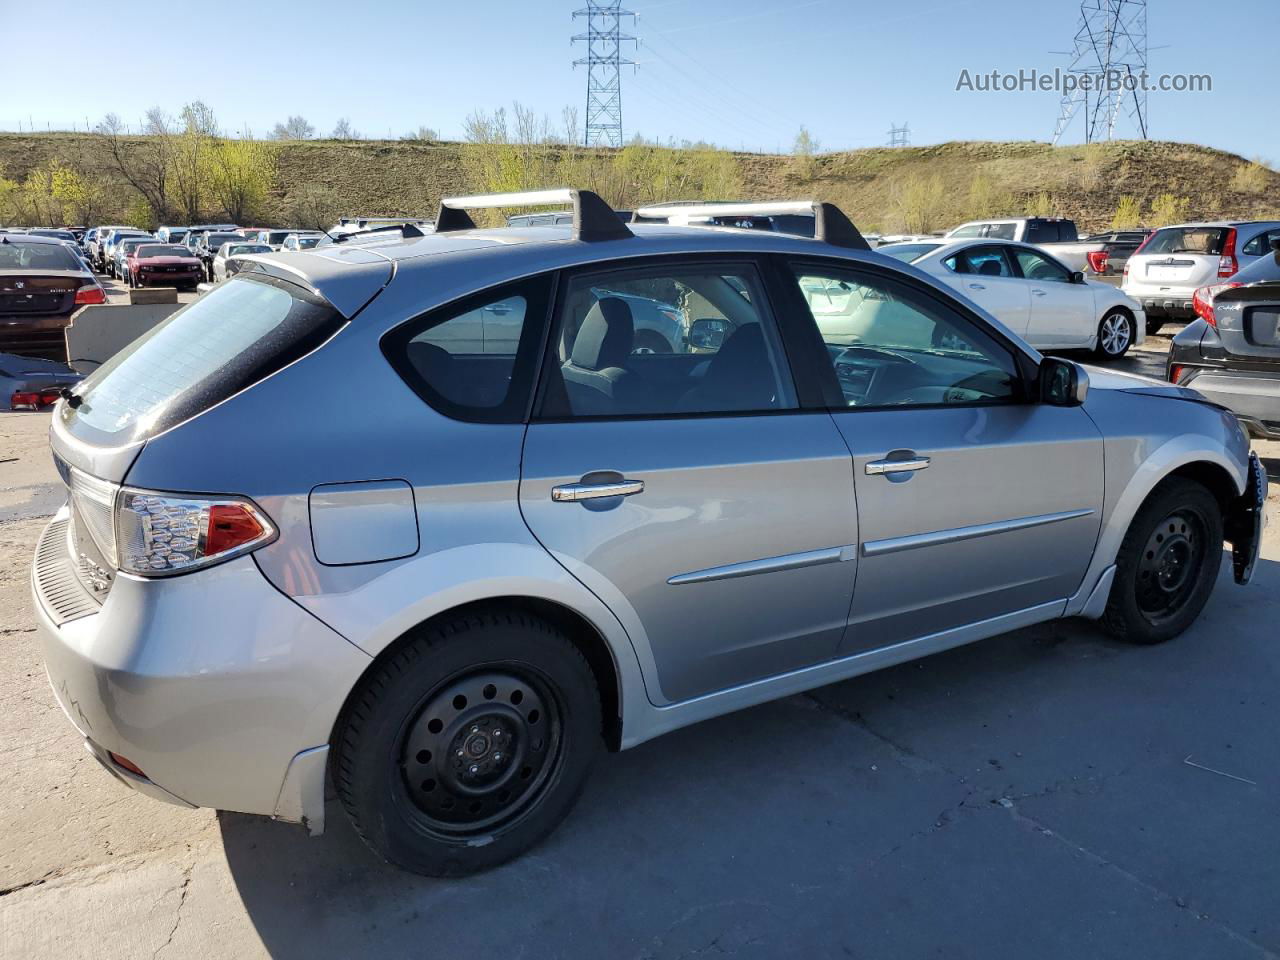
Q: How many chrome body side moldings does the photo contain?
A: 2